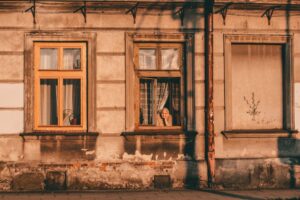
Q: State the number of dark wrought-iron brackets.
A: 6